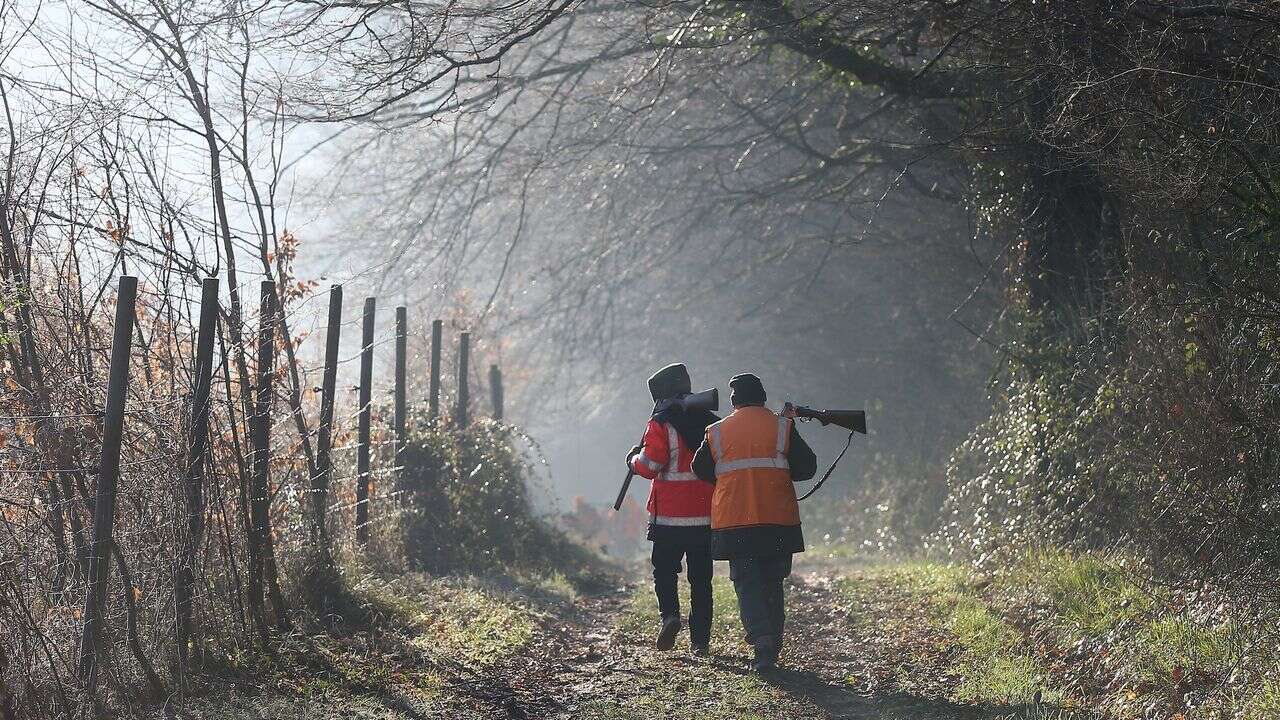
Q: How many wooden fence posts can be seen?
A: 9